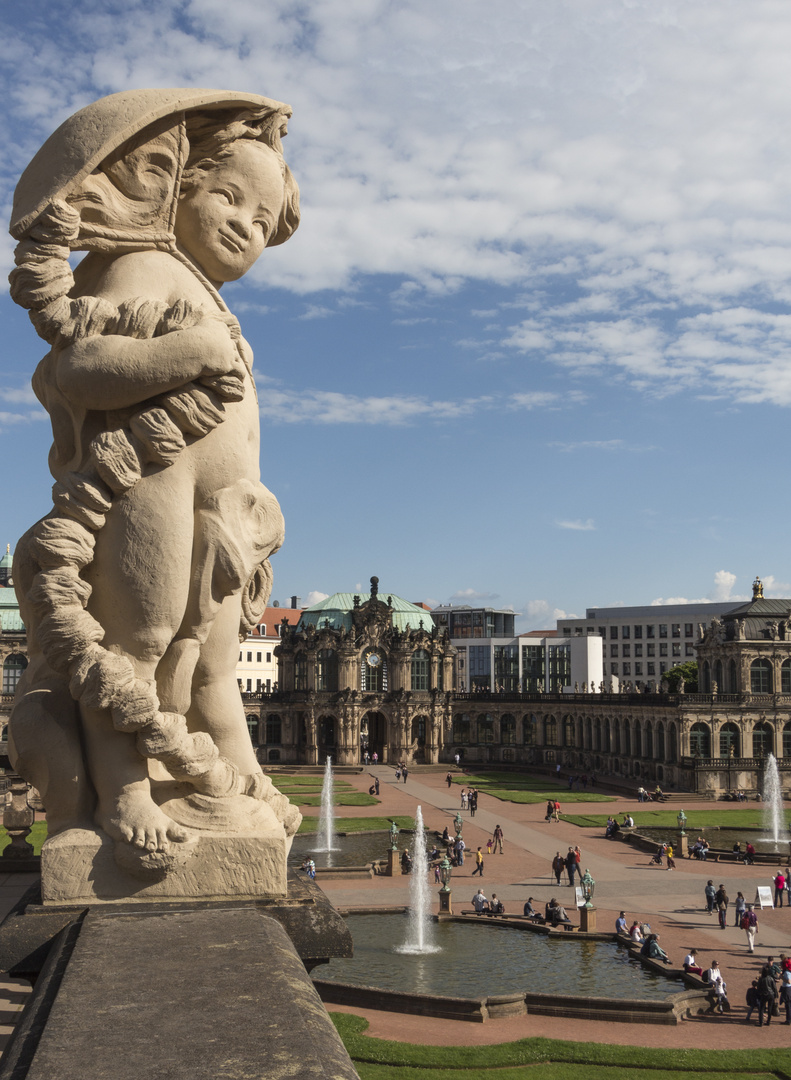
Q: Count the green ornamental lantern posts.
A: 5